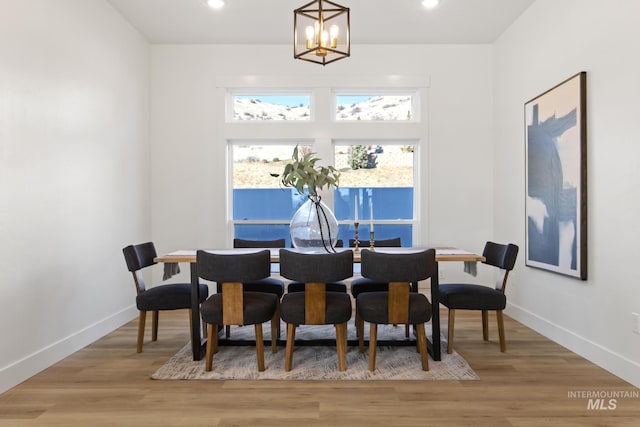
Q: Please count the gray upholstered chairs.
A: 8